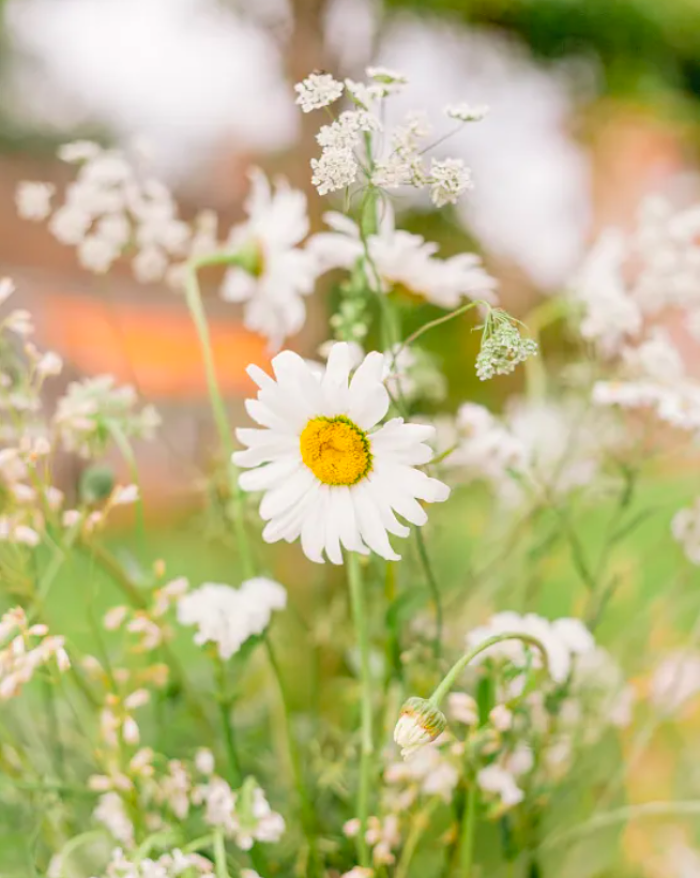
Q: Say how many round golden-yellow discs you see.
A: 1